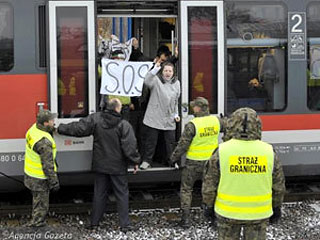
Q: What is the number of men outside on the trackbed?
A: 4